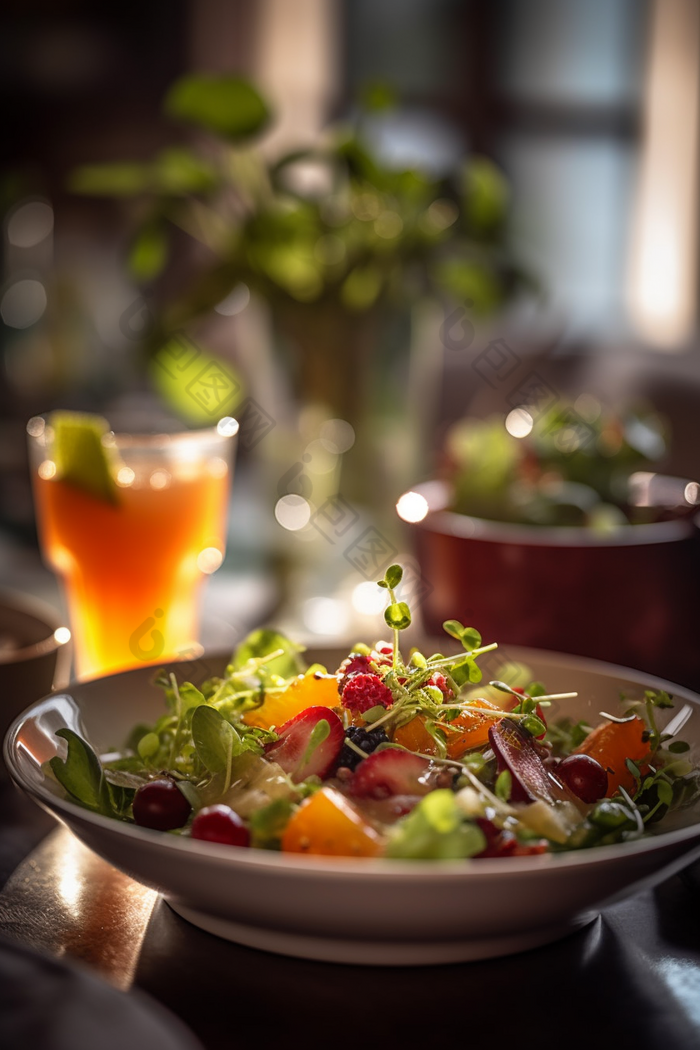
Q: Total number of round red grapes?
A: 3